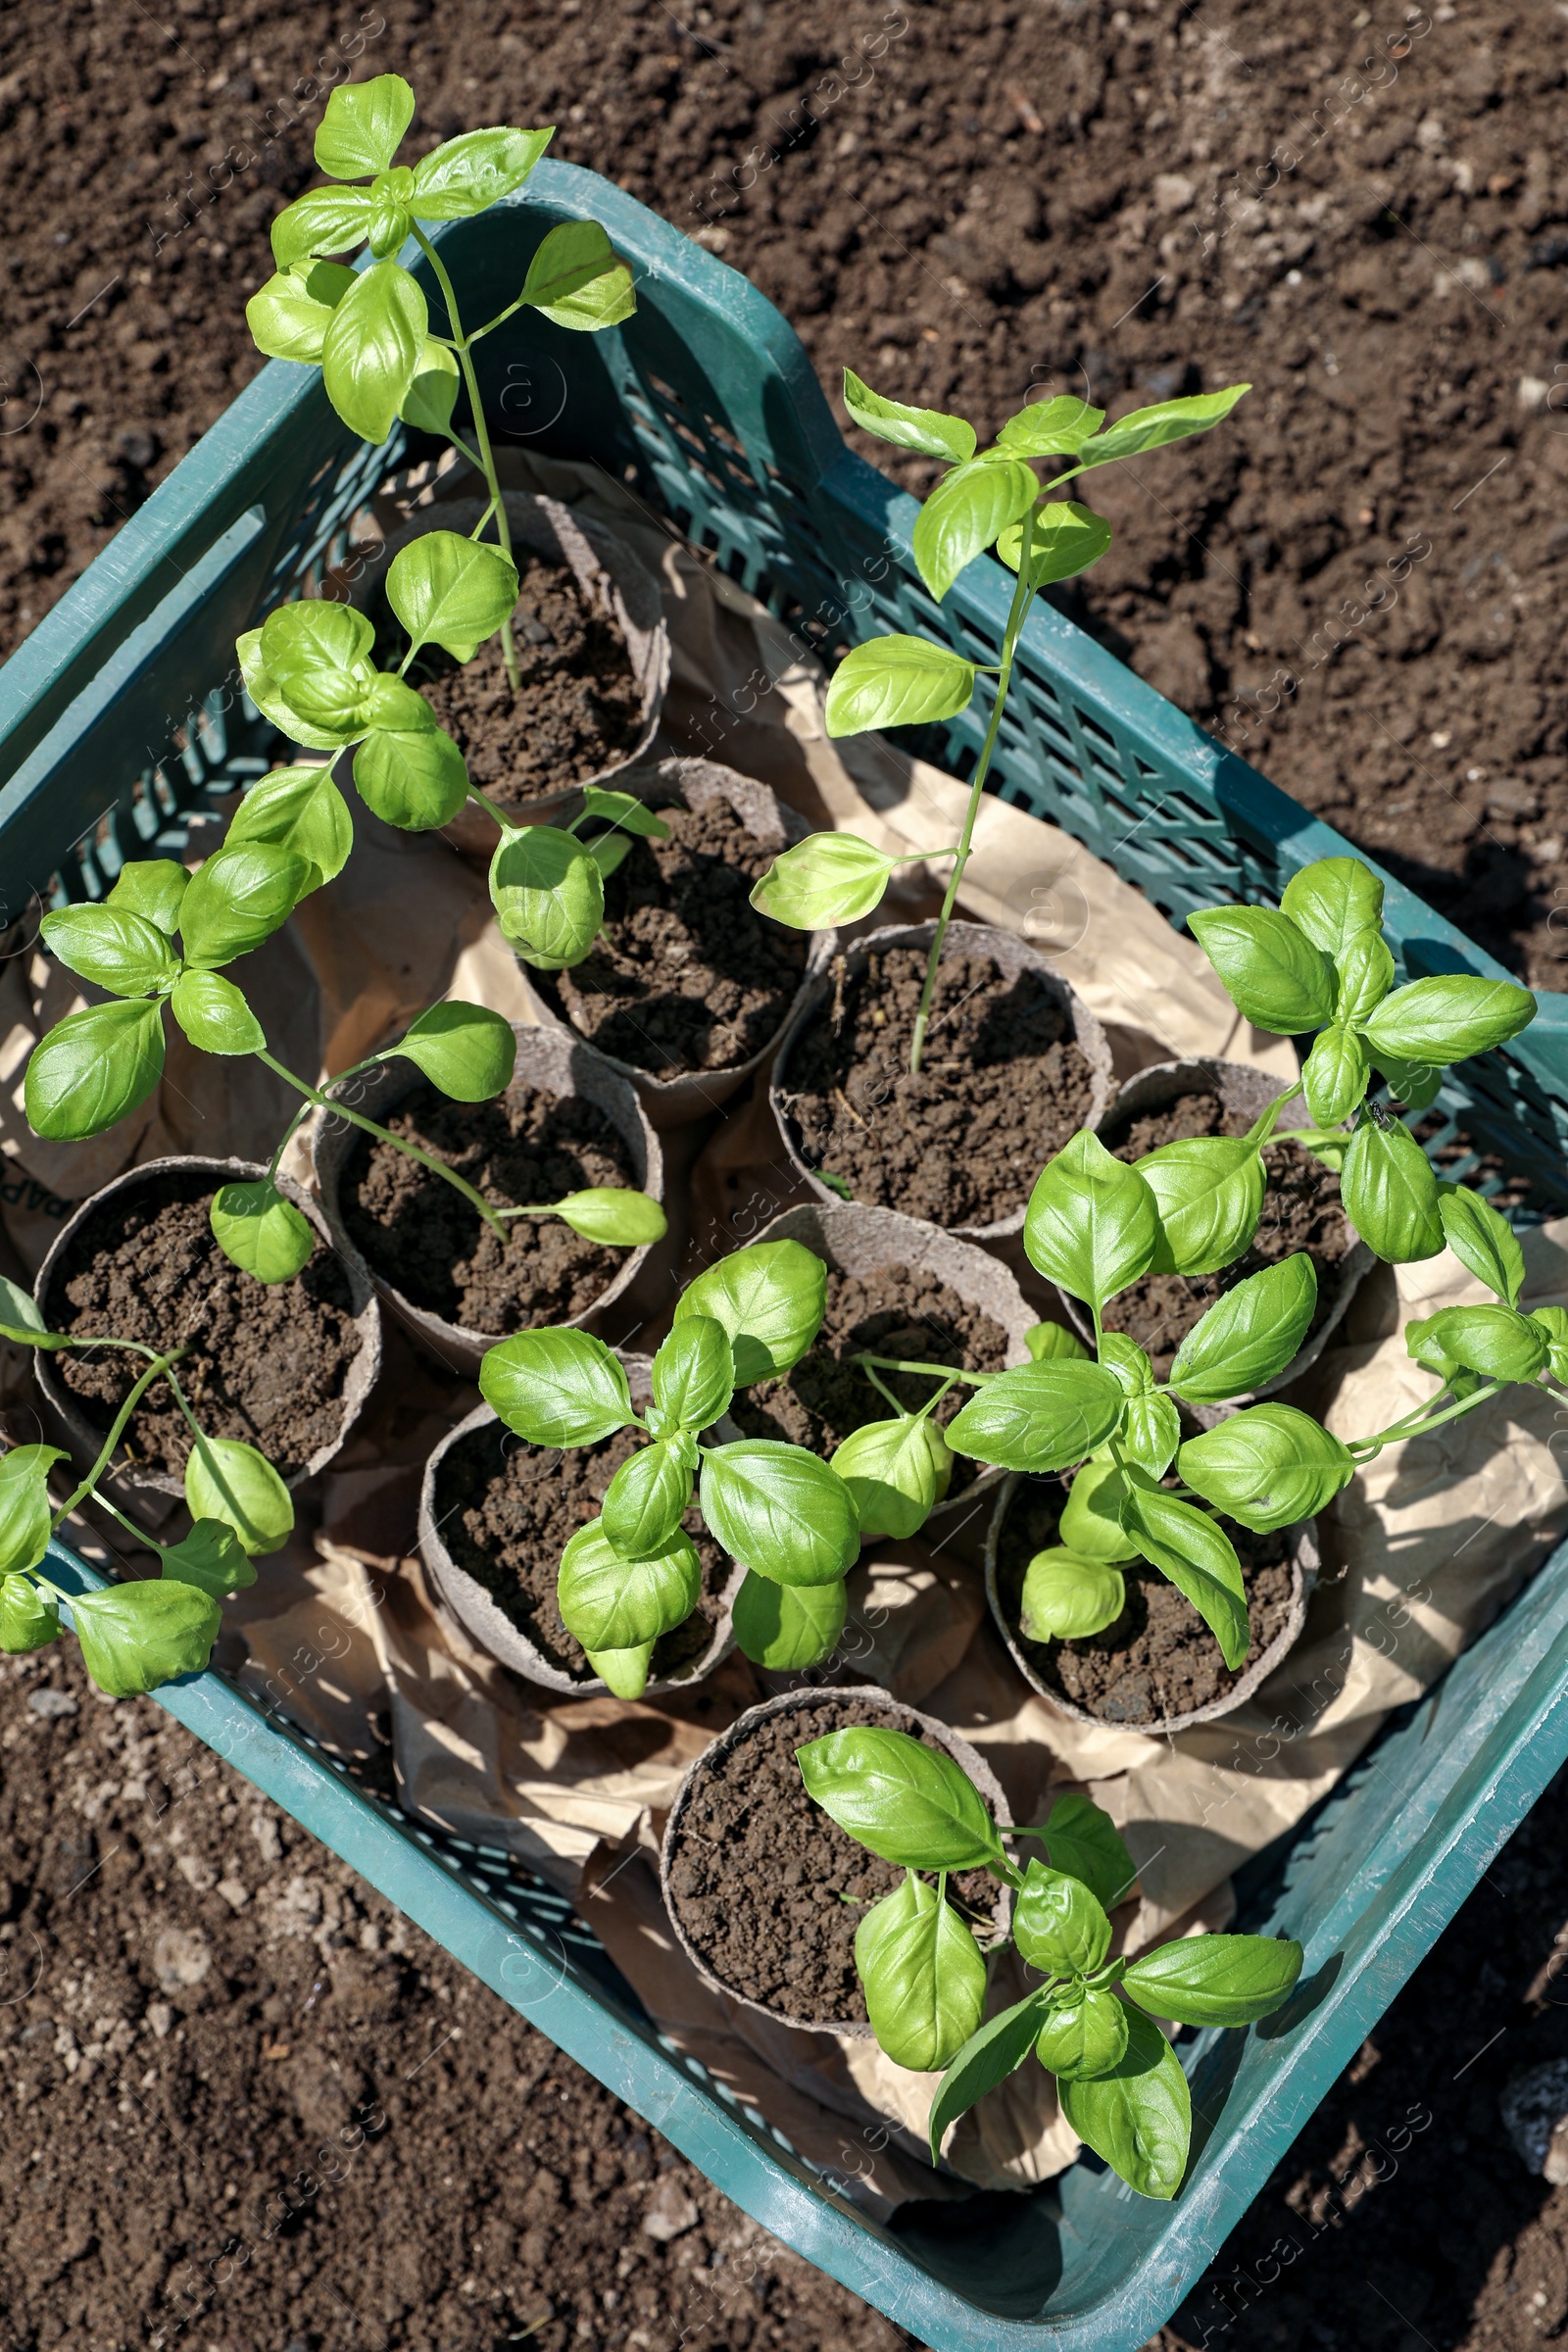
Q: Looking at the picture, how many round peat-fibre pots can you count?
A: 10